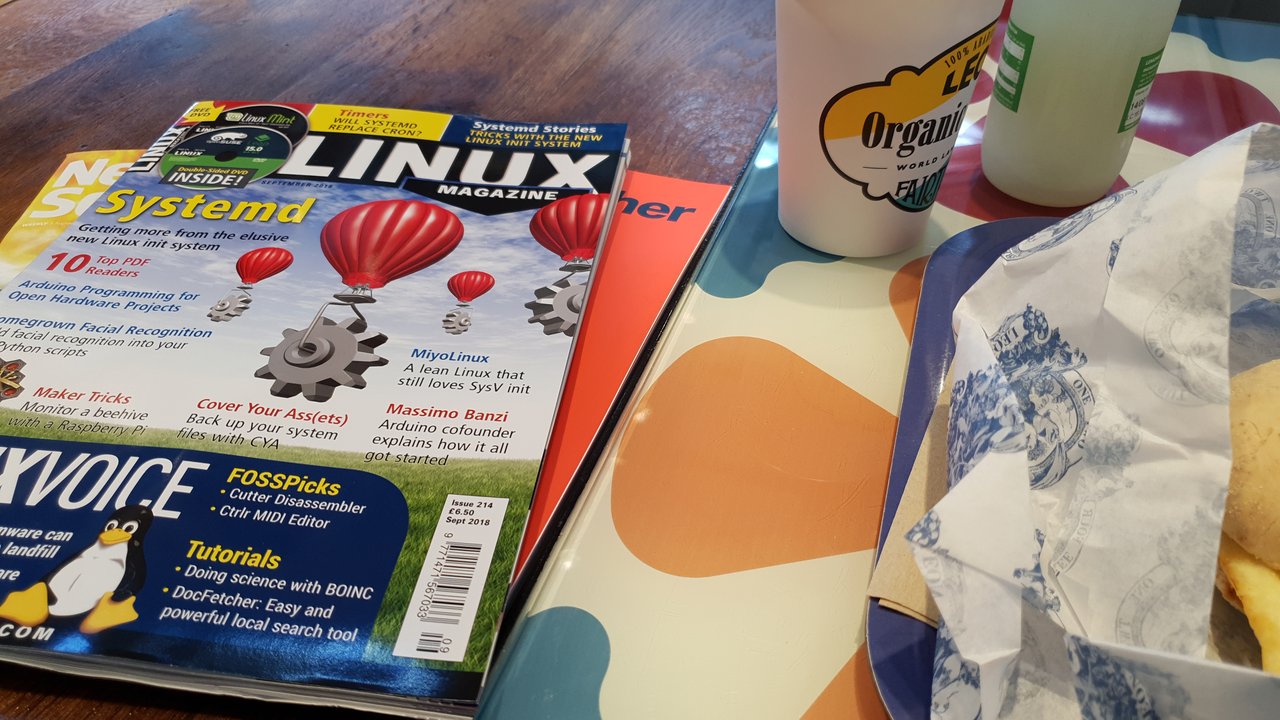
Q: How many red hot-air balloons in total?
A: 4